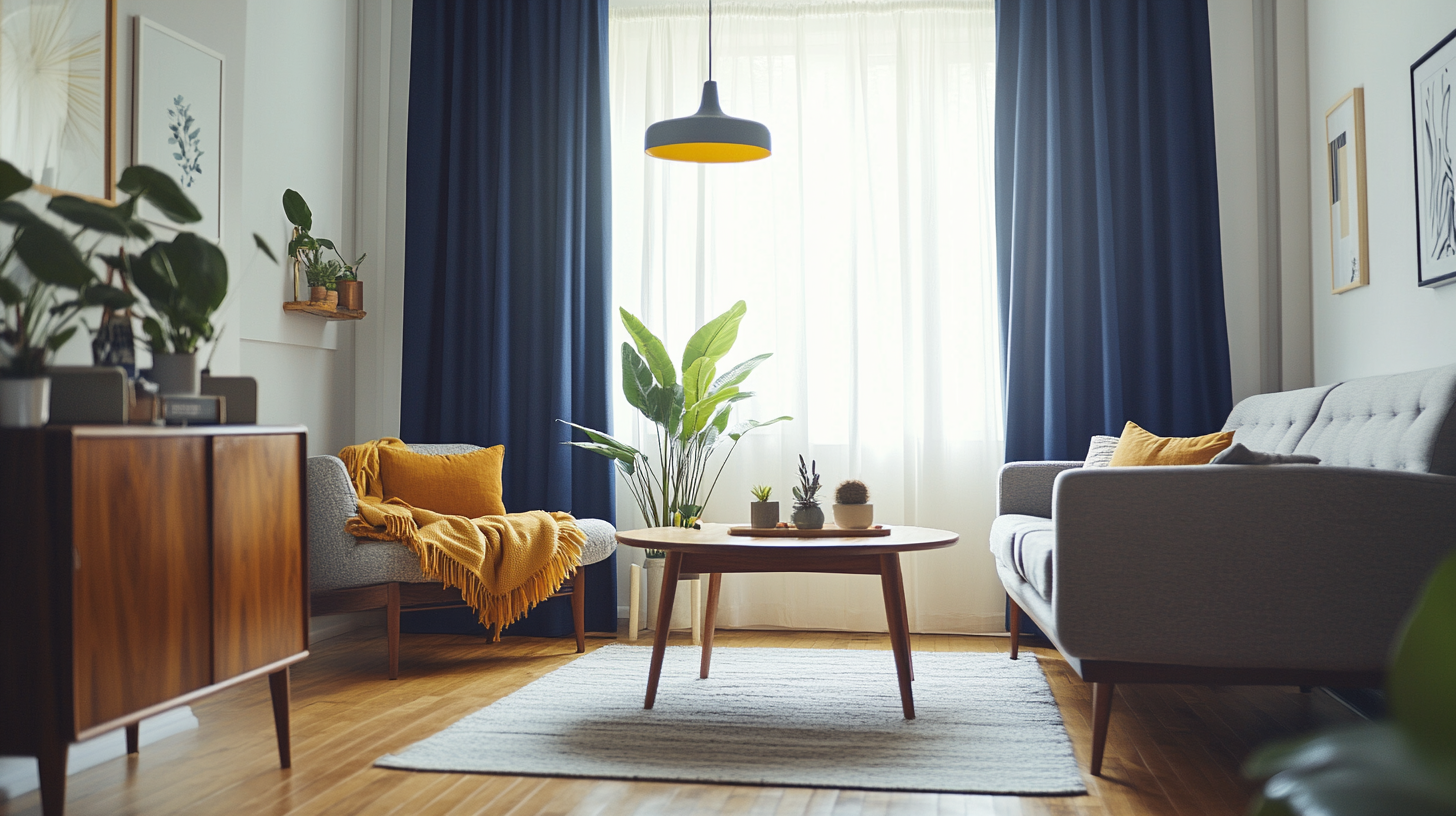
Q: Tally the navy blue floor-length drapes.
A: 2